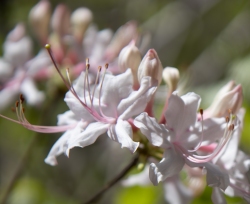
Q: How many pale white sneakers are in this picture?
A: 0